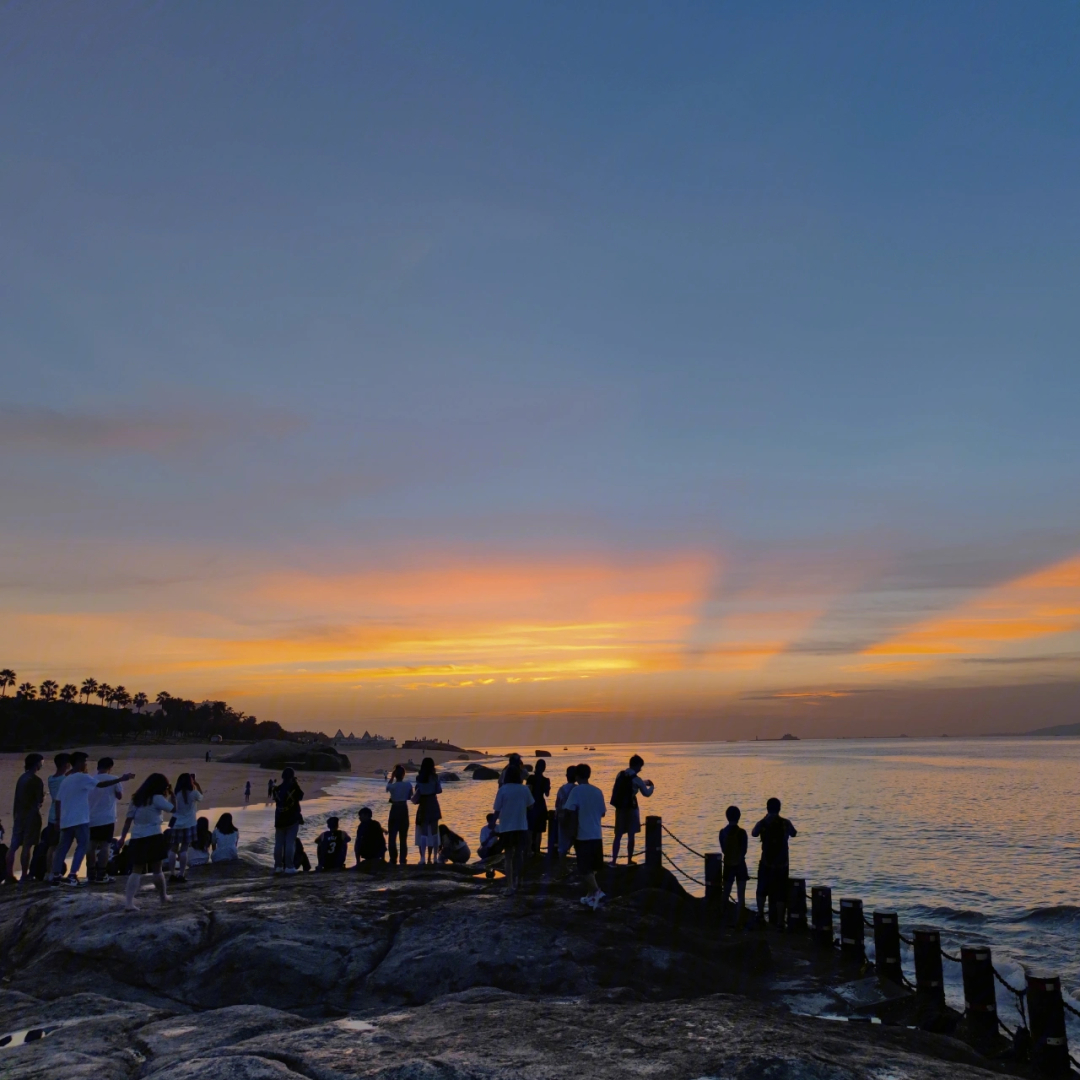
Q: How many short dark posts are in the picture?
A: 10